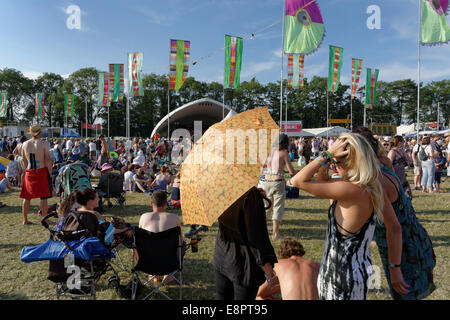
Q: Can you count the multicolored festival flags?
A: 14